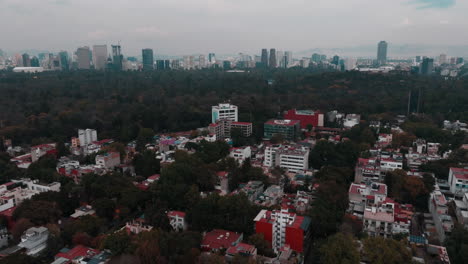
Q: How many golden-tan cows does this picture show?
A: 0